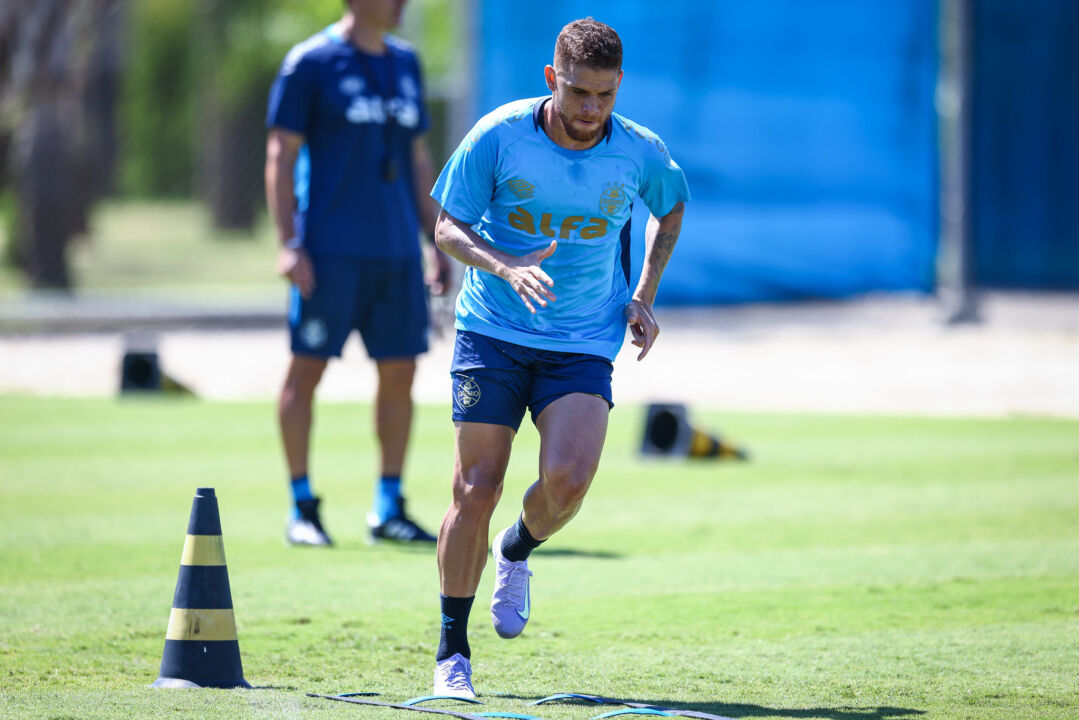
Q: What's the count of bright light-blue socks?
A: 2